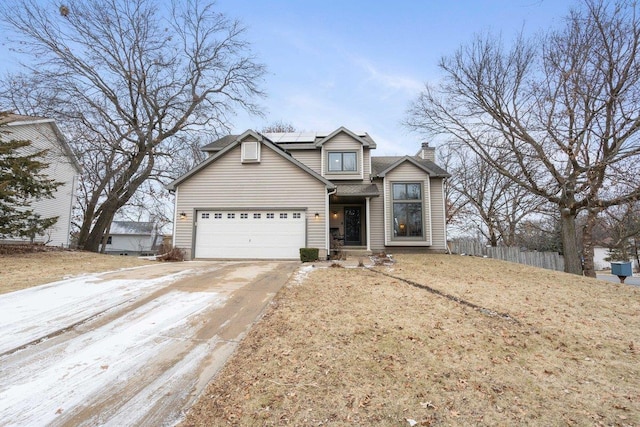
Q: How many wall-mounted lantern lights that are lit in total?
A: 3